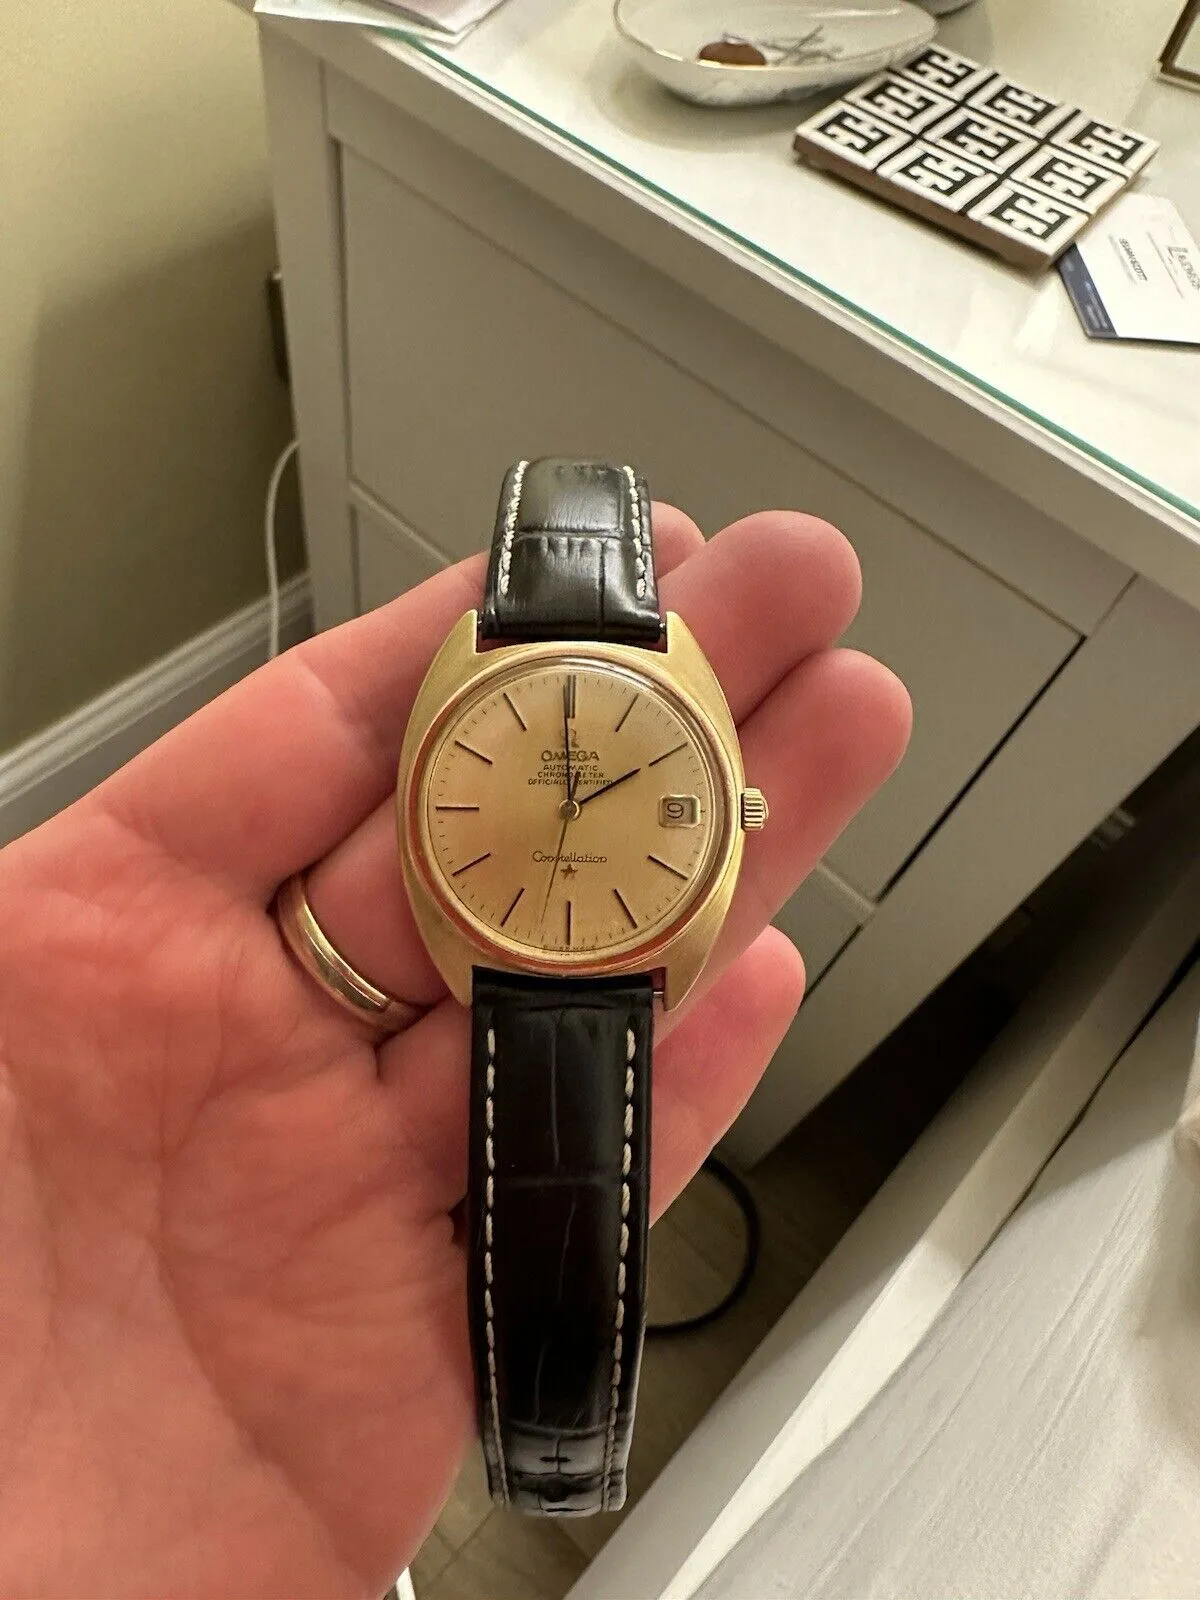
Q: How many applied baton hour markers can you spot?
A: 11